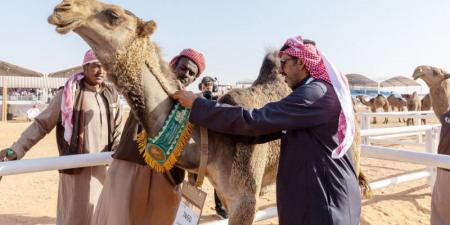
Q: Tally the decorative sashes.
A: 1